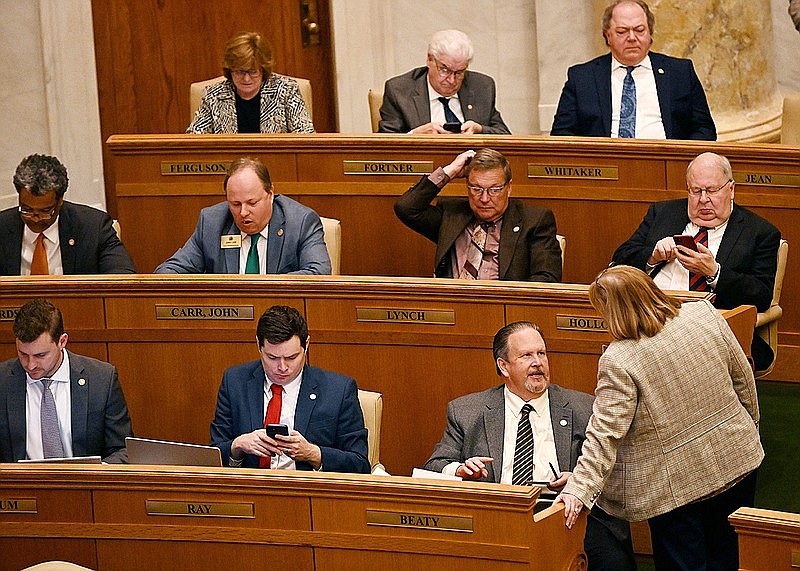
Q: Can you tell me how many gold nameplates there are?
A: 11